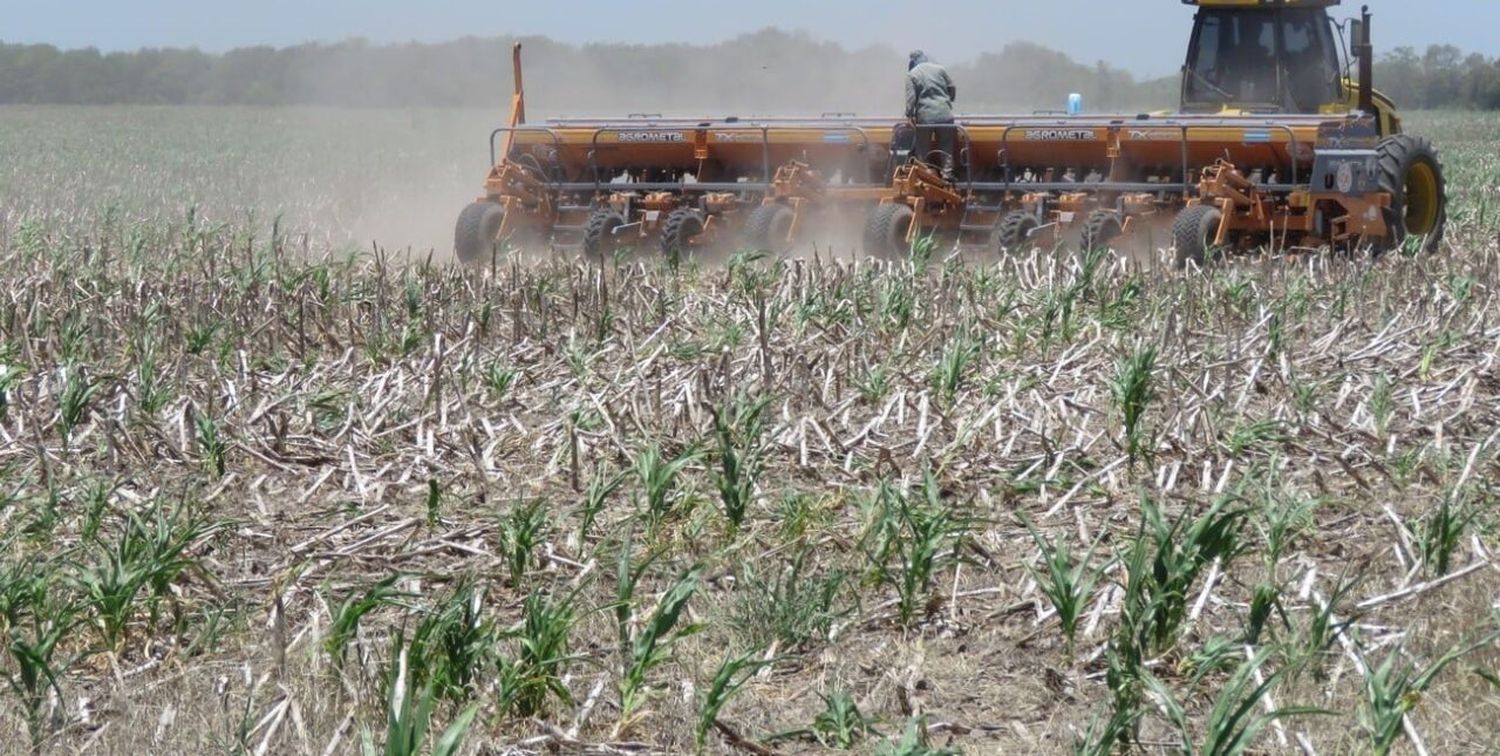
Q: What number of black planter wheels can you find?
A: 8